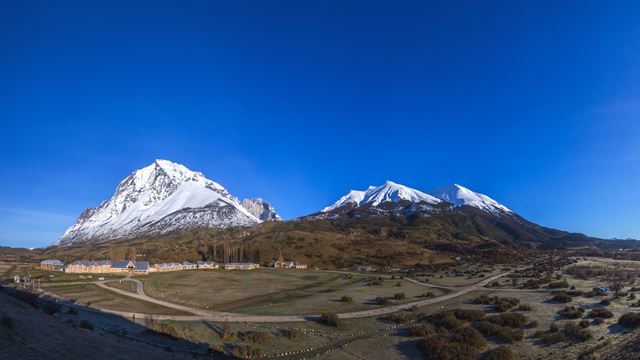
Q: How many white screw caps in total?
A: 0